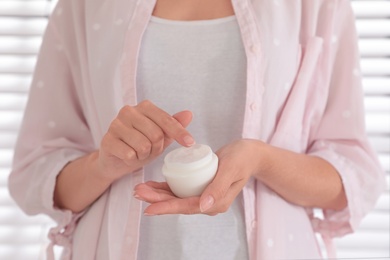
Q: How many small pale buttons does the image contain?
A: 3